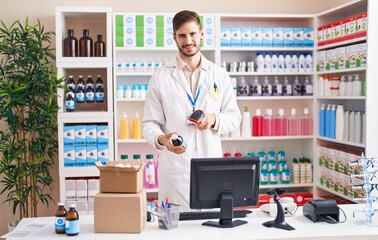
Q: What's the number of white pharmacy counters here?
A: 1